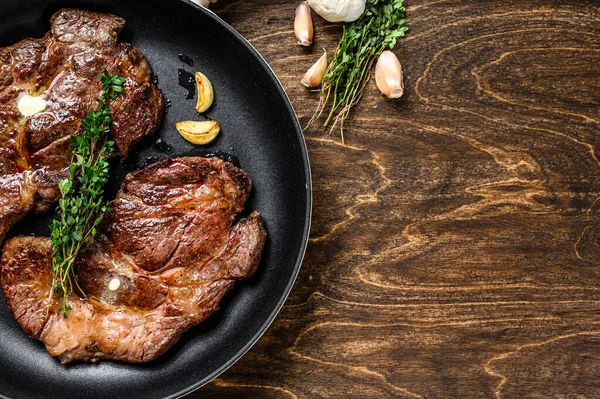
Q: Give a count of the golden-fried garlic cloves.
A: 2